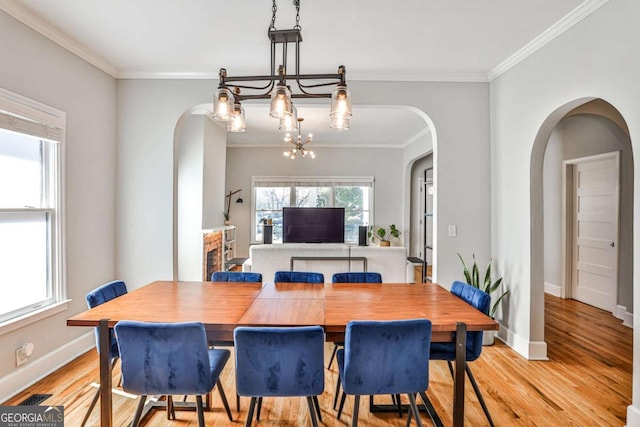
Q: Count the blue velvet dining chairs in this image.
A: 8